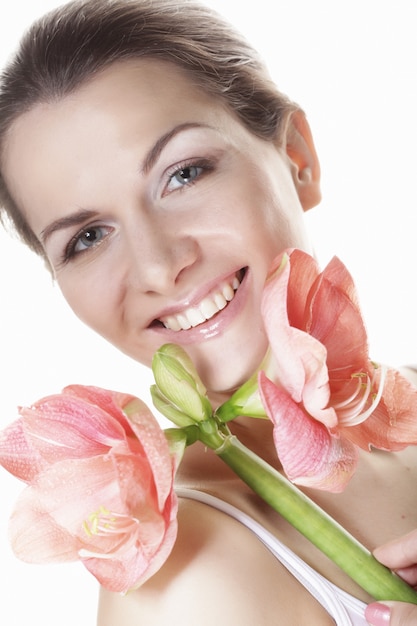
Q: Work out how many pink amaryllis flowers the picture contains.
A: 2